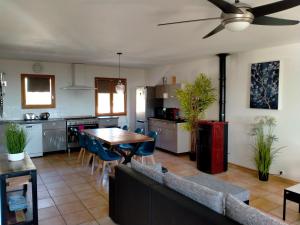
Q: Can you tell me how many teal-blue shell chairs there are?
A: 6